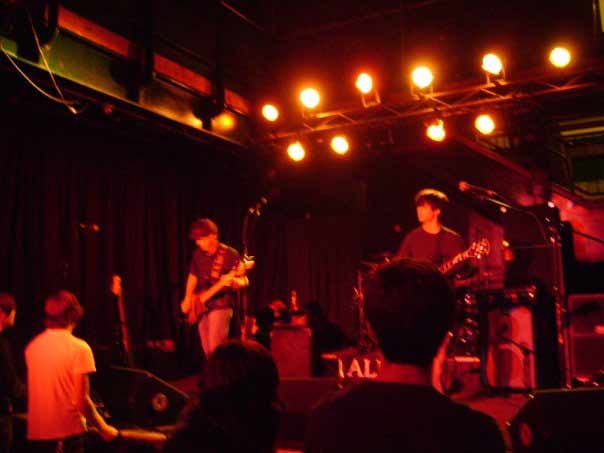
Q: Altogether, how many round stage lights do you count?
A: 10